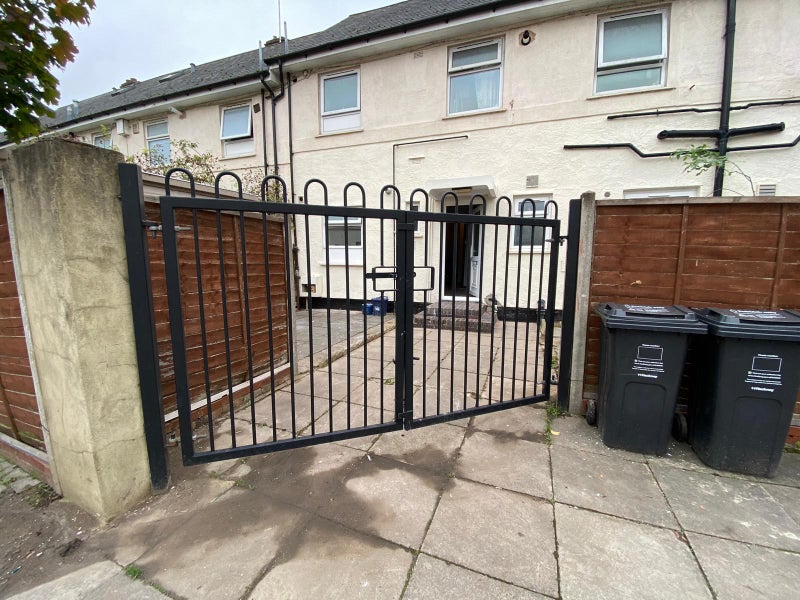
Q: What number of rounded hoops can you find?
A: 12